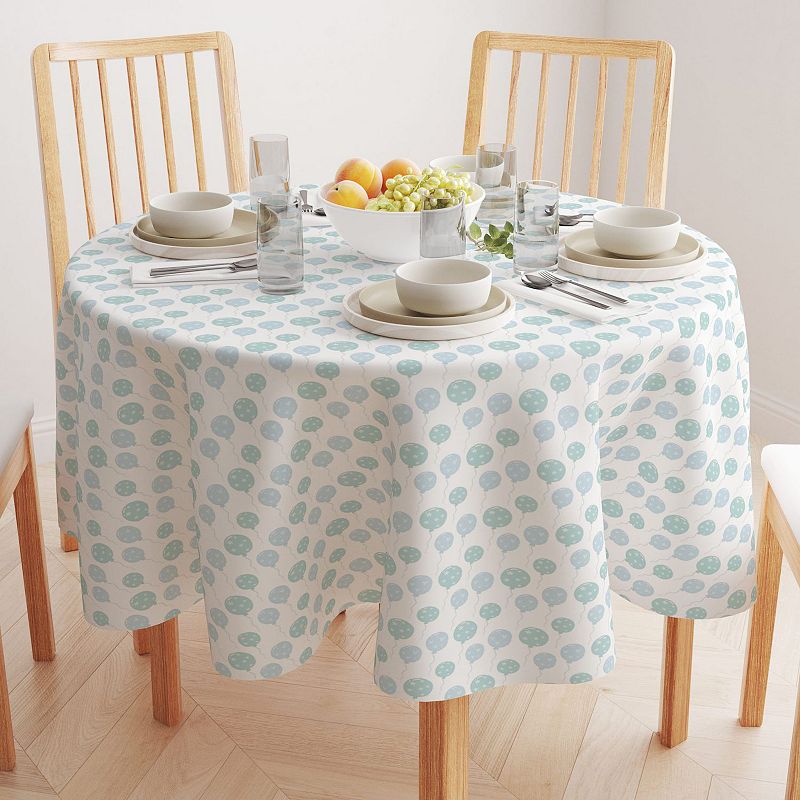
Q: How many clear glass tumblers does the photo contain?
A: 5